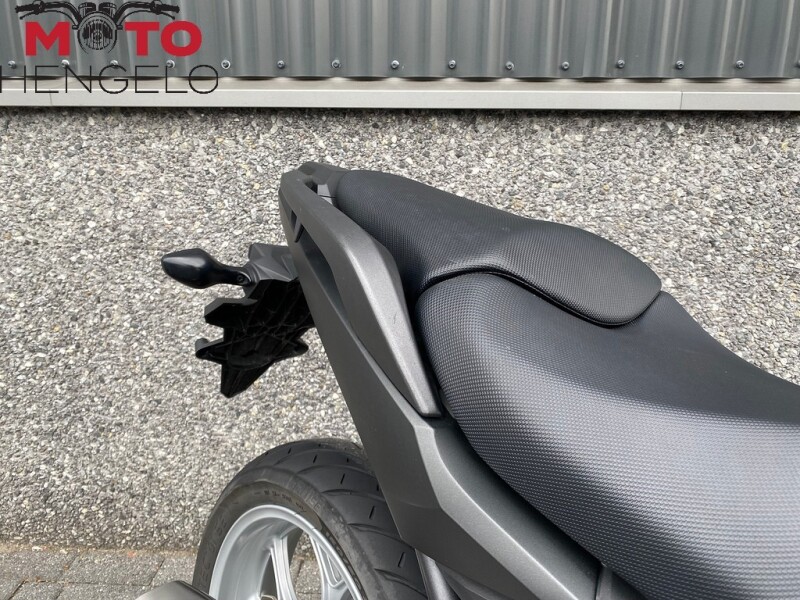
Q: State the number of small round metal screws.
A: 14